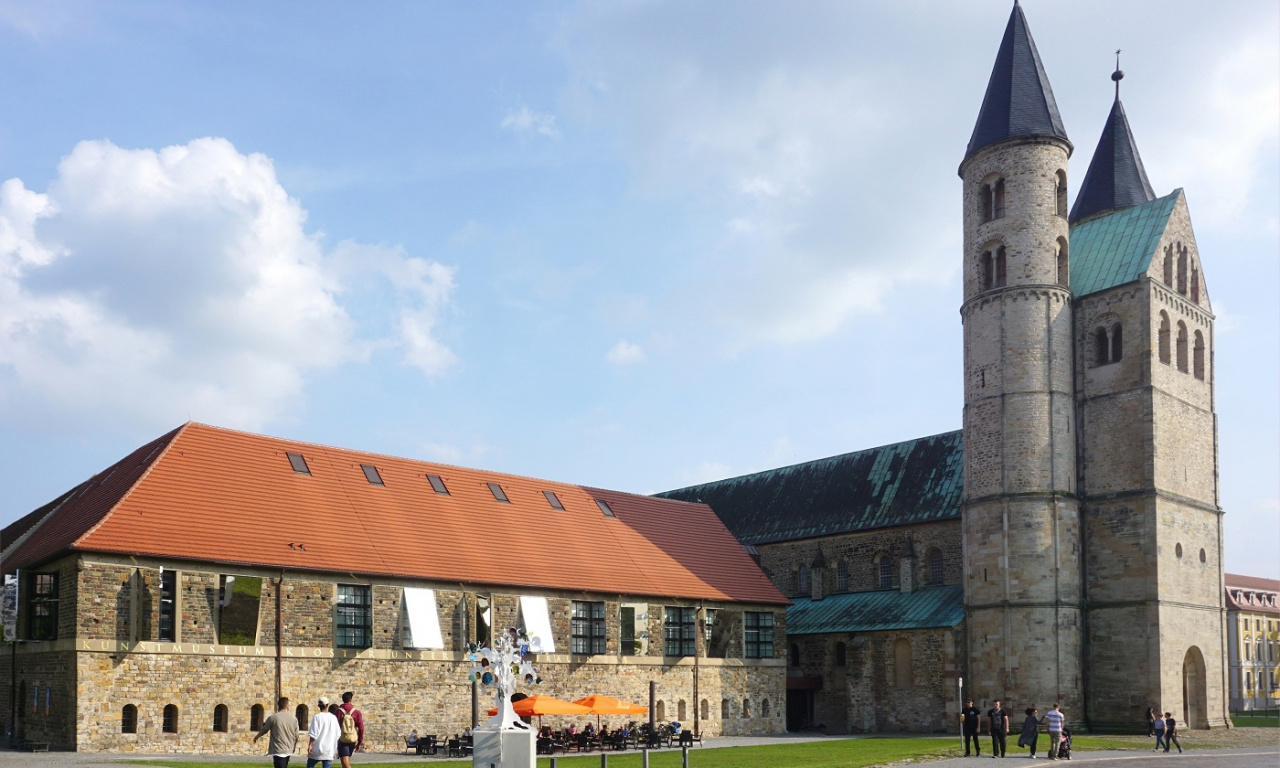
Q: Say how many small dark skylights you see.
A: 6